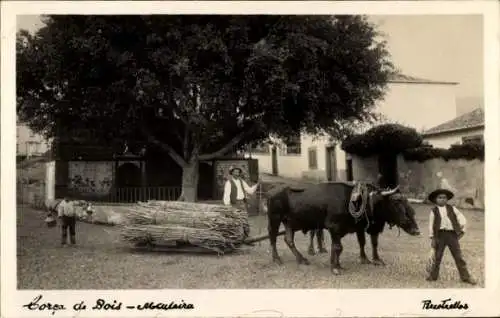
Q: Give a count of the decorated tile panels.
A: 2